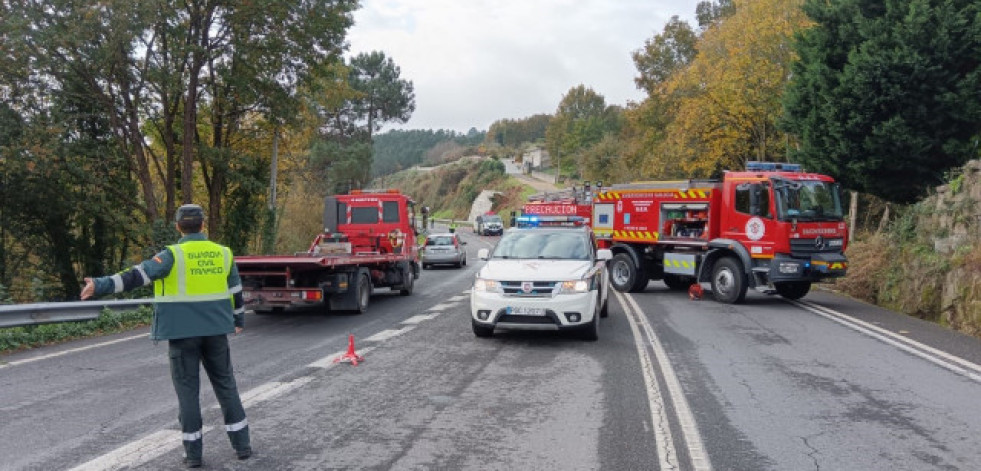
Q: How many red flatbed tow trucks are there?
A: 1